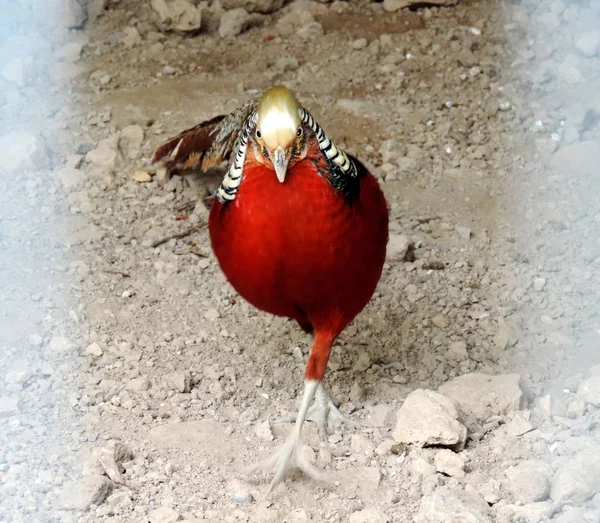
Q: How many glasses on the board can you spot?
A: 0